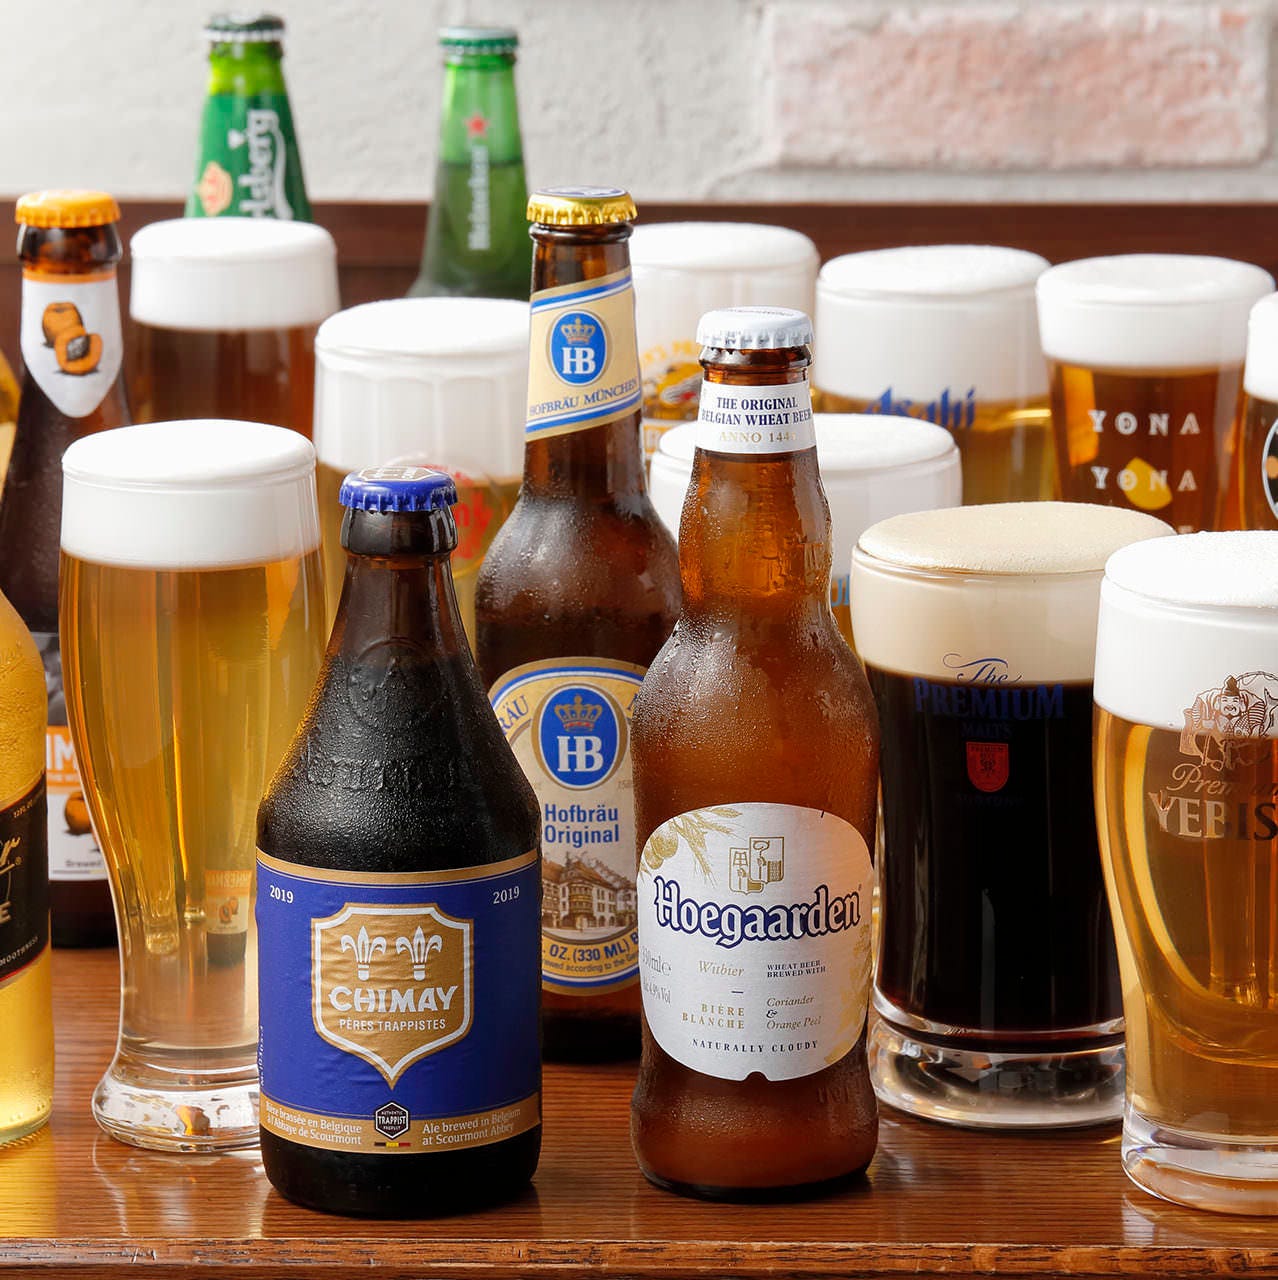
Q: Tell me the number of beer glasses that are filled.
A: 10